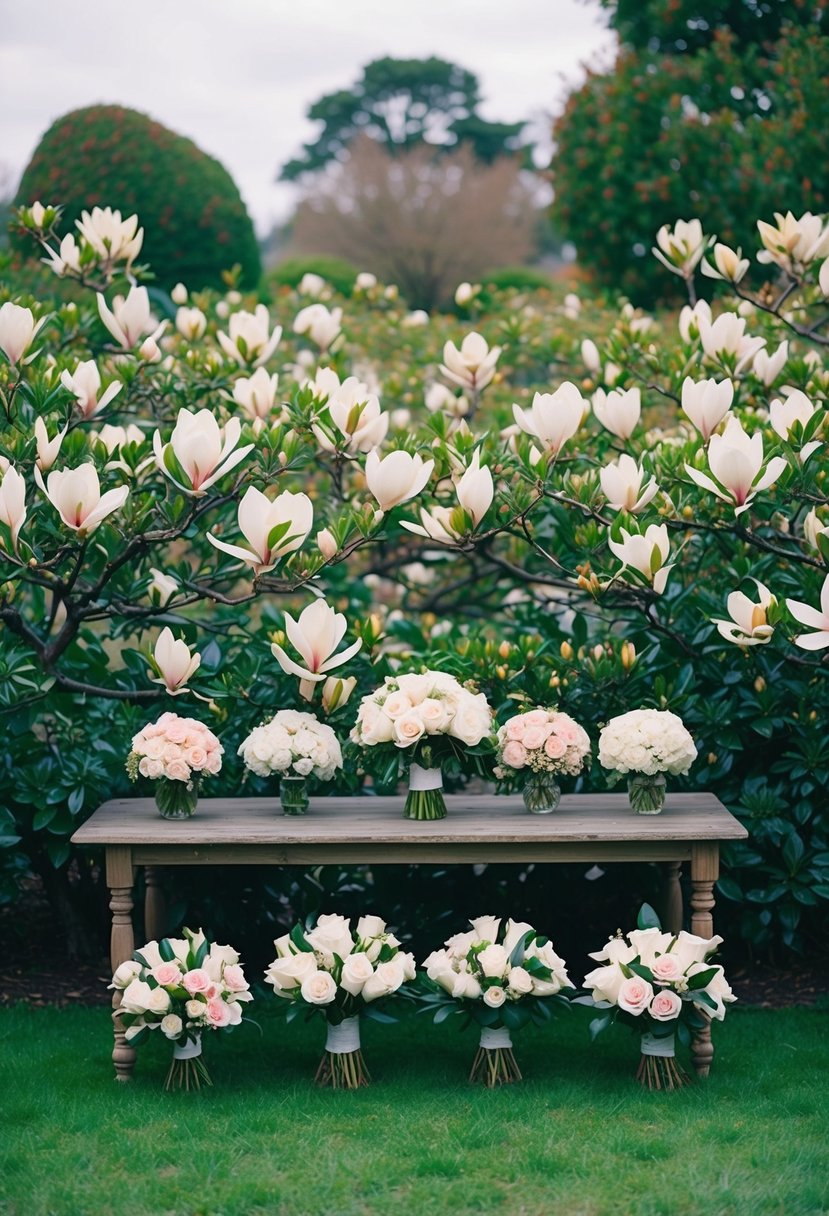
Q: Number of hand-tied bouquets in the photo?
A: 5